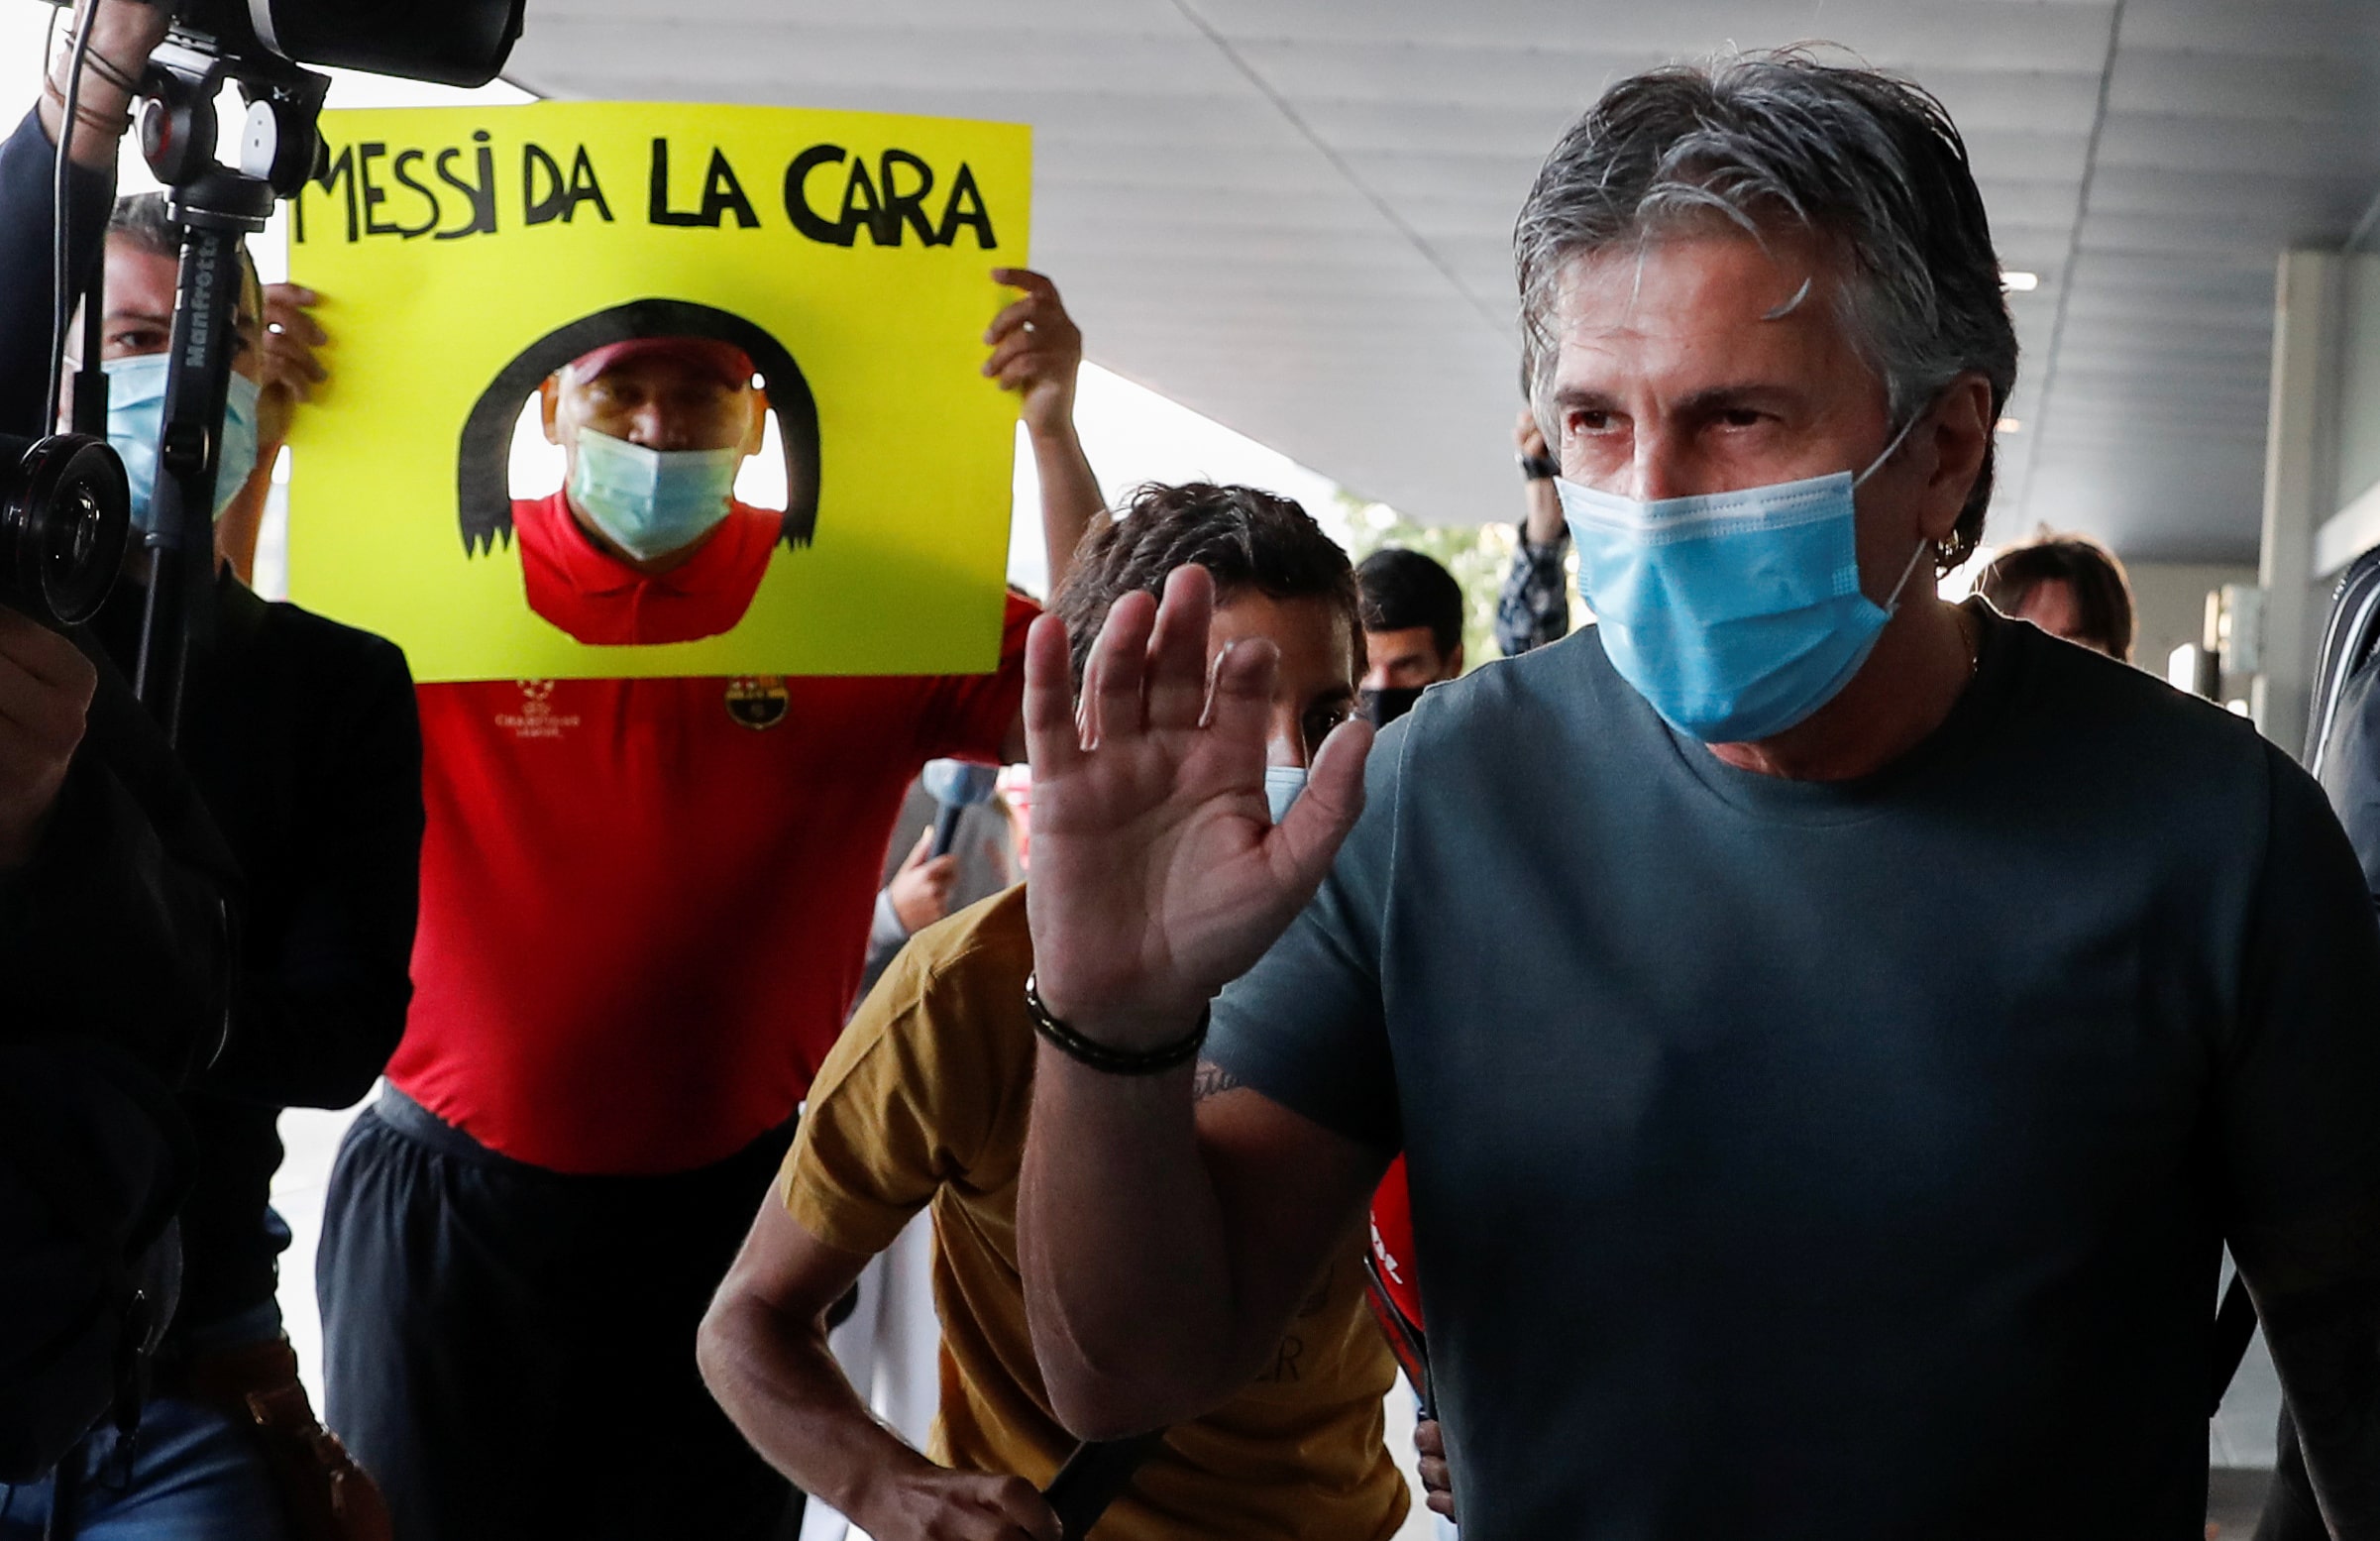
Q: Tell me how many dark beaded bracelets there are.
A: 1